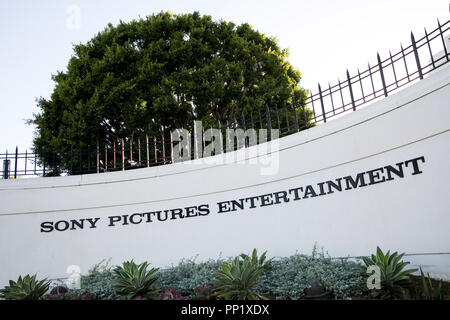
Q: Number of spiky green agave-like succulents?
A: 4